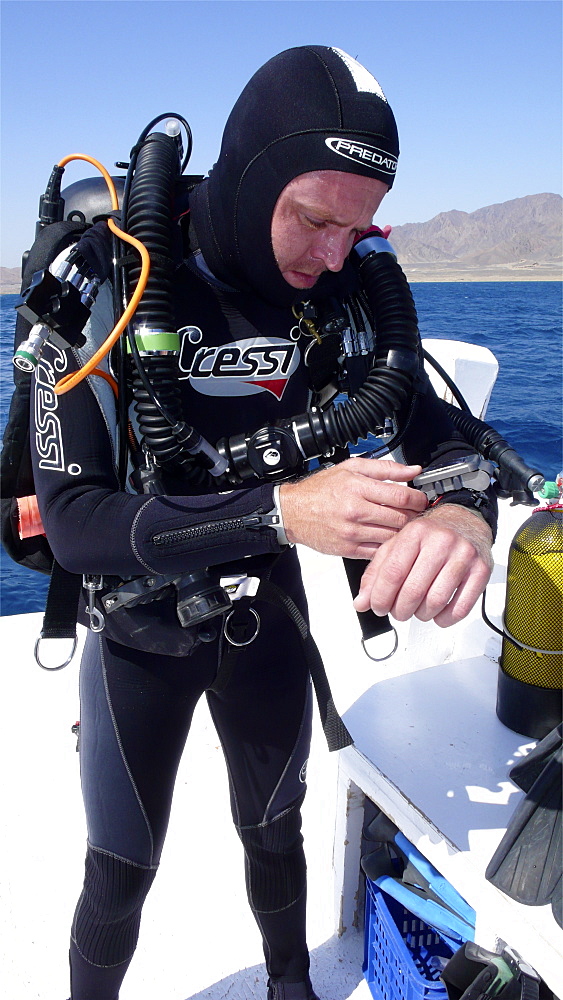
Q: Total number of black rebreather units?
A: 1